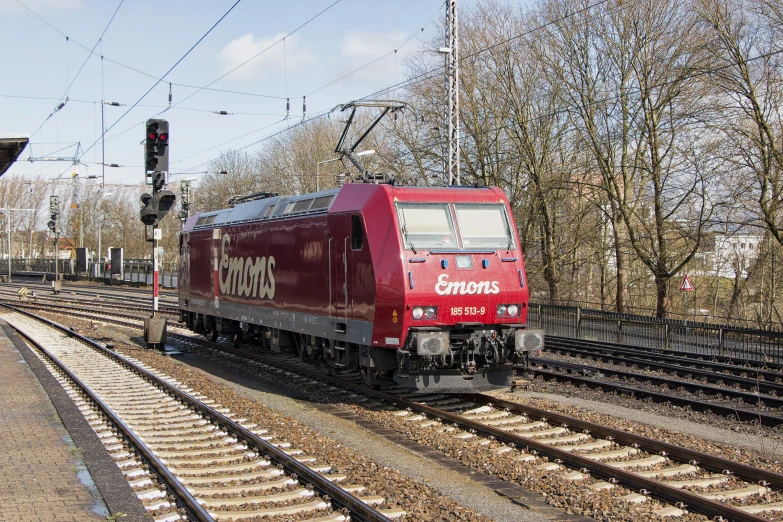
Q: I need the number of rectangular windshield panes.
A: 2